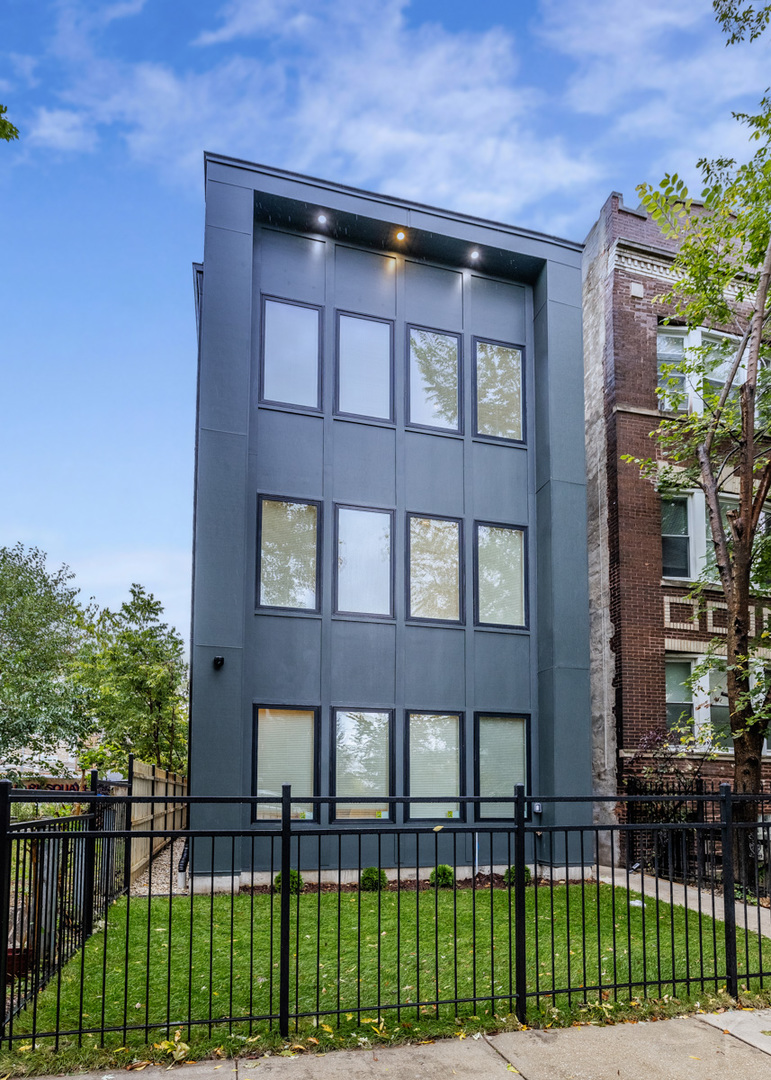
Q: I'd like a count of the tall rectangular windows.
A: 12